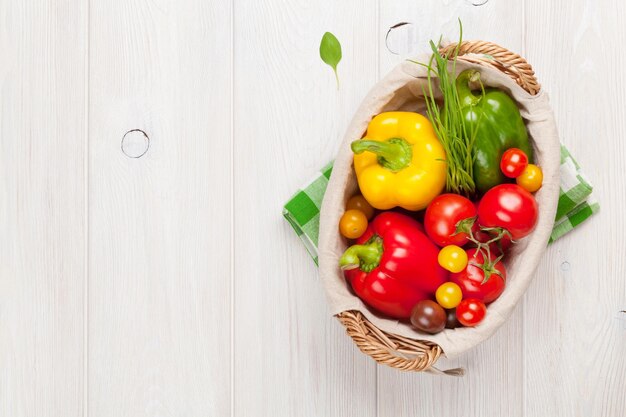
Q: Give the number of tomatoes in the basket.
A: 13